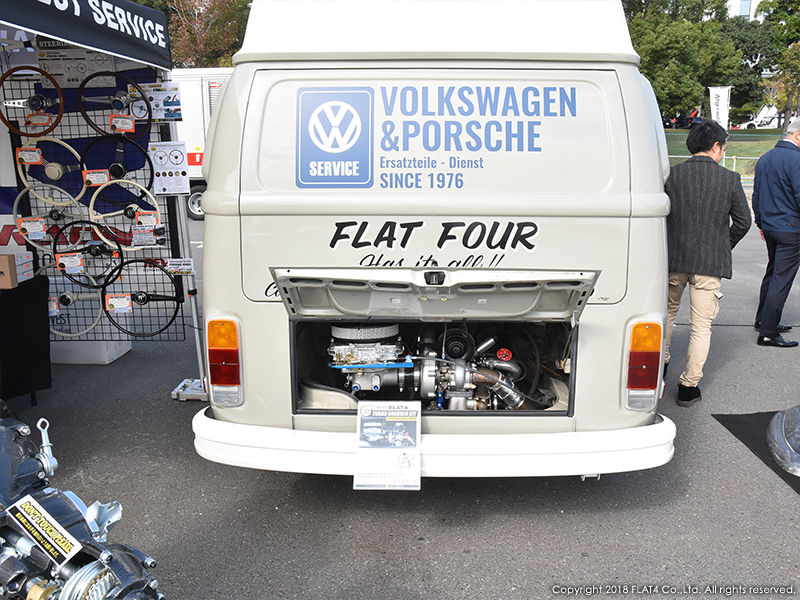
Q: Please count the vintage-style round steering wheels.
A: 9